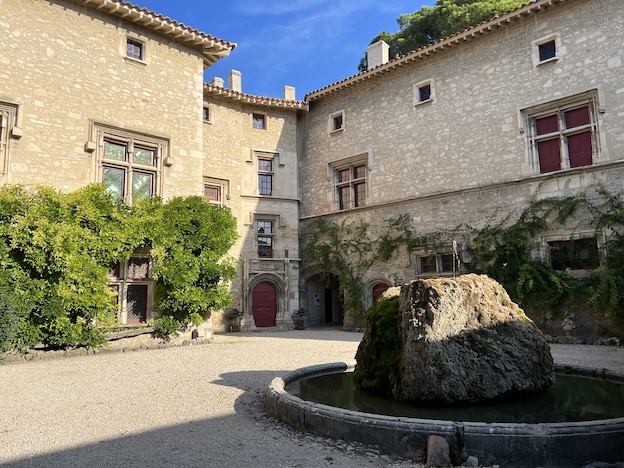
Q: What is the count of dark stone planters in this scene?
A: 2